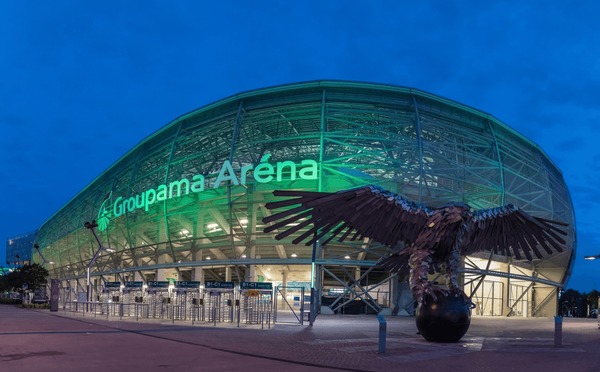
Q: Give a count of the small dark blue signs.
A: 6